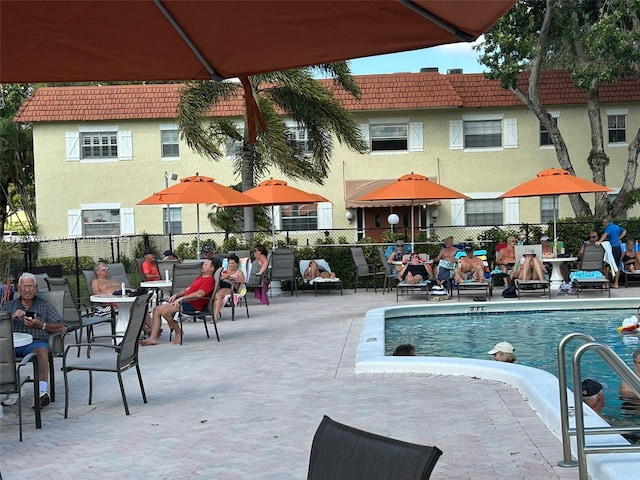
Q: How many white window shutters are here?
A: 12